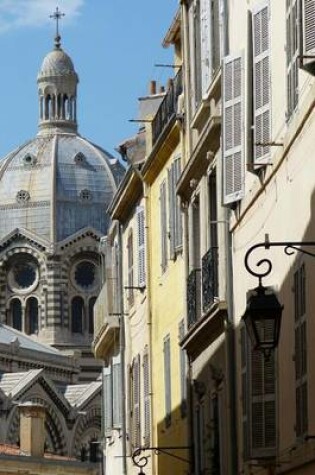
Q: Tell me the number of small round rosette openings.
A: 4